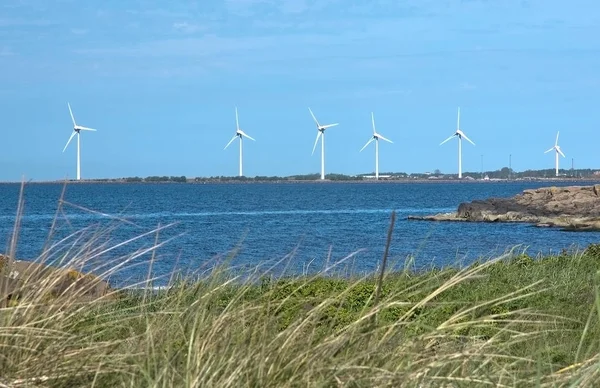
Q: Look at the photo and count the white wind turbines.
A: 6